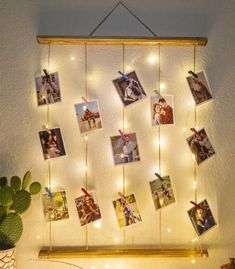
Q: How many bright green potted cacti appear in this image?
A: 1